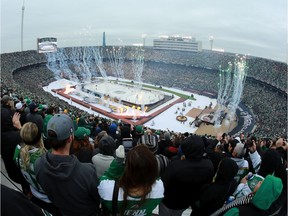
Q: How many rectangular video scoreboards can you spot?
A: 1